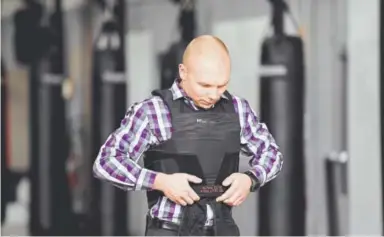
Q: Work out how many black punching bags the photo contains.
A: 4